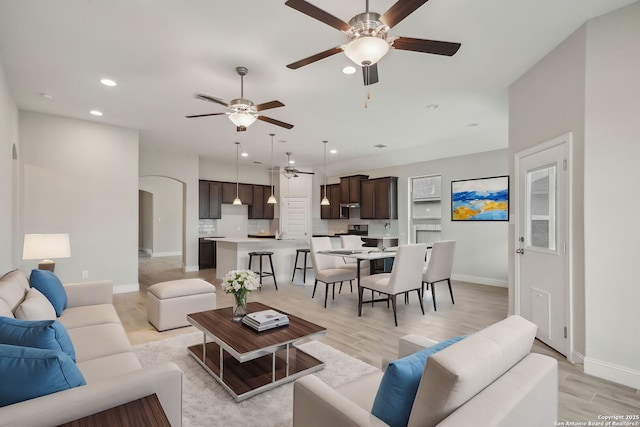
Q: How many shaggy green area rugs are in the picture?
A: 0